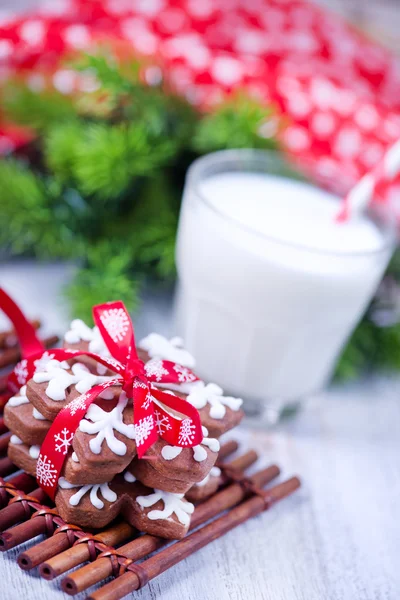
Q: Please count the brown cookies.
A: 3